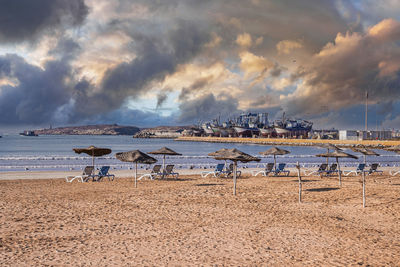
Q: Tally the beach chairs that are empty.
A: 12